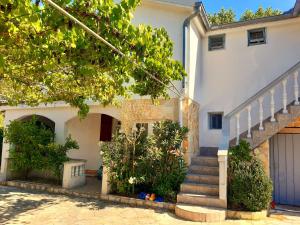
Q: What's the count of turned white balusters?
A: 6